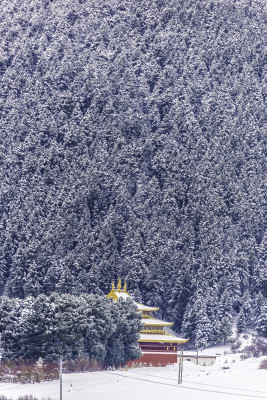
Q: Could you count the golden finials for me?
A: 3